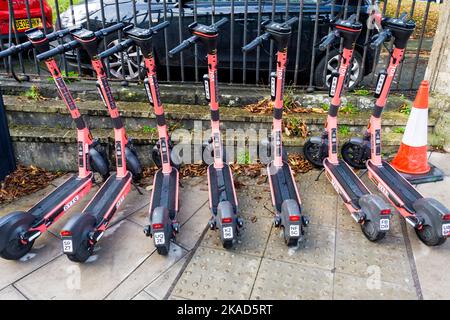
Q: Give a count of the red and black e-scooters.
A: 7